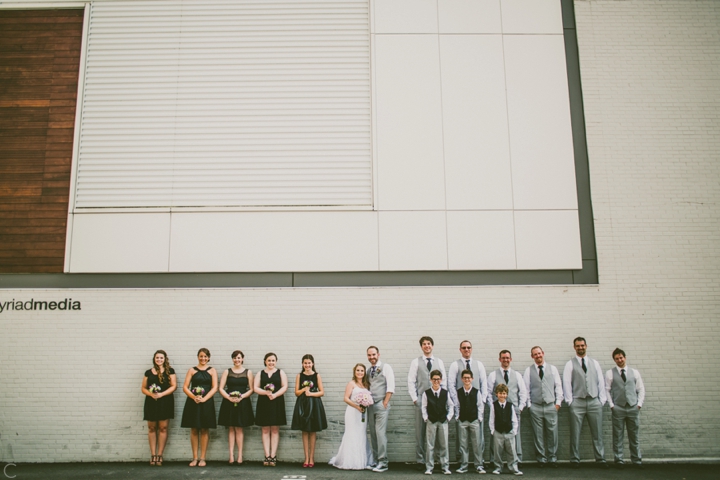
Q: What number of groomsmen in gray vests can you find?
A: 6